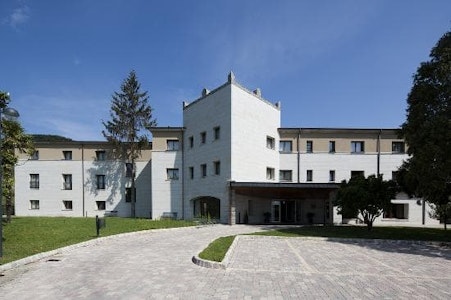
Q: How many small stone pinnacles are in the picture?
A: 5